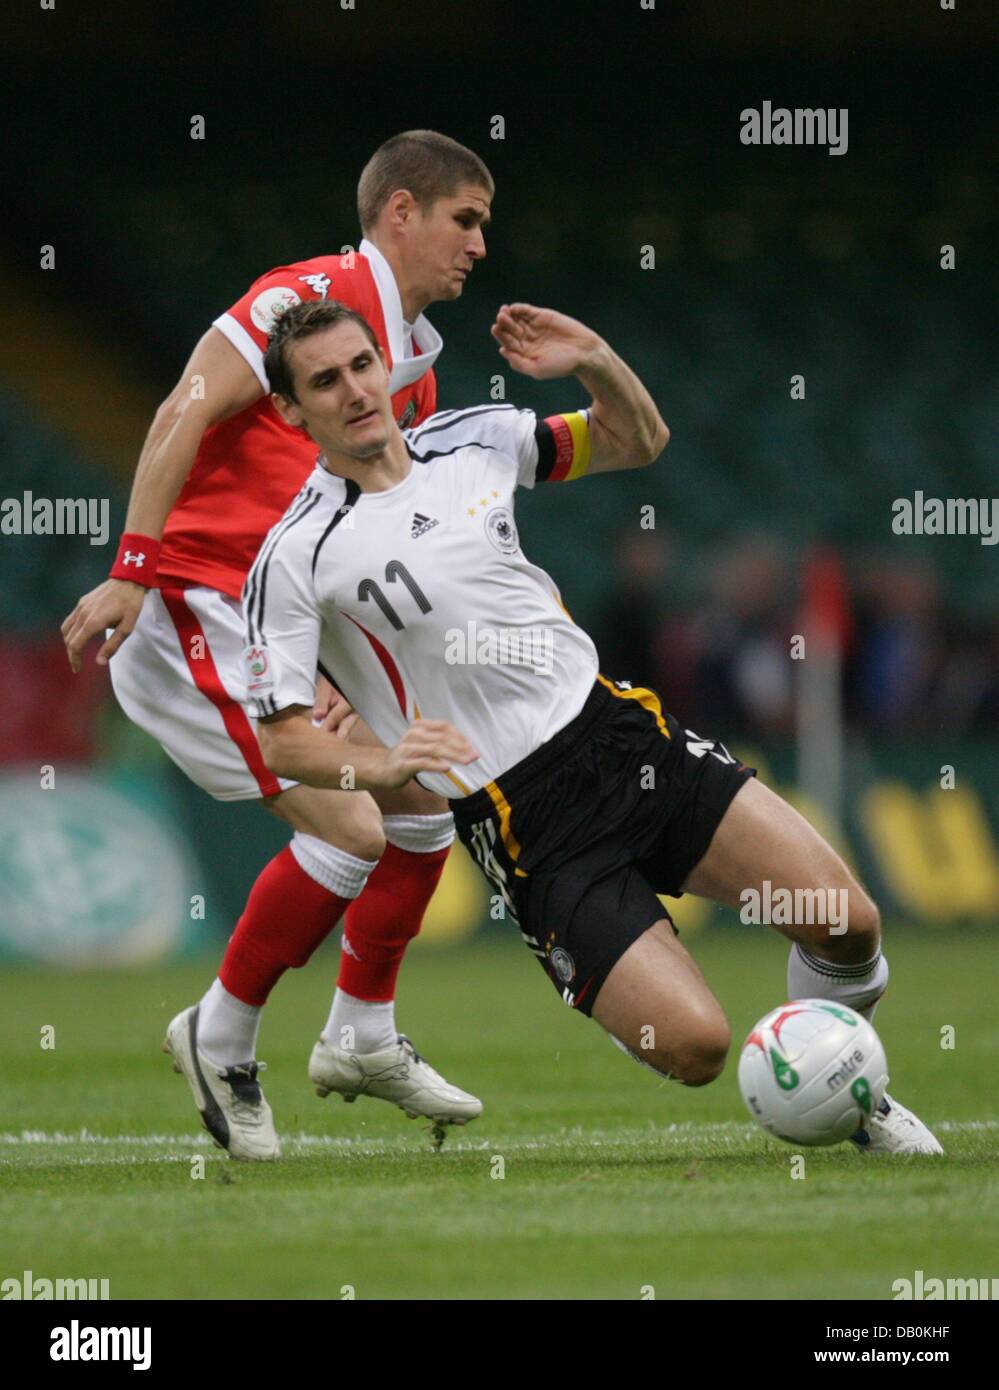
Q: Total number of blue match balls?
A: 0